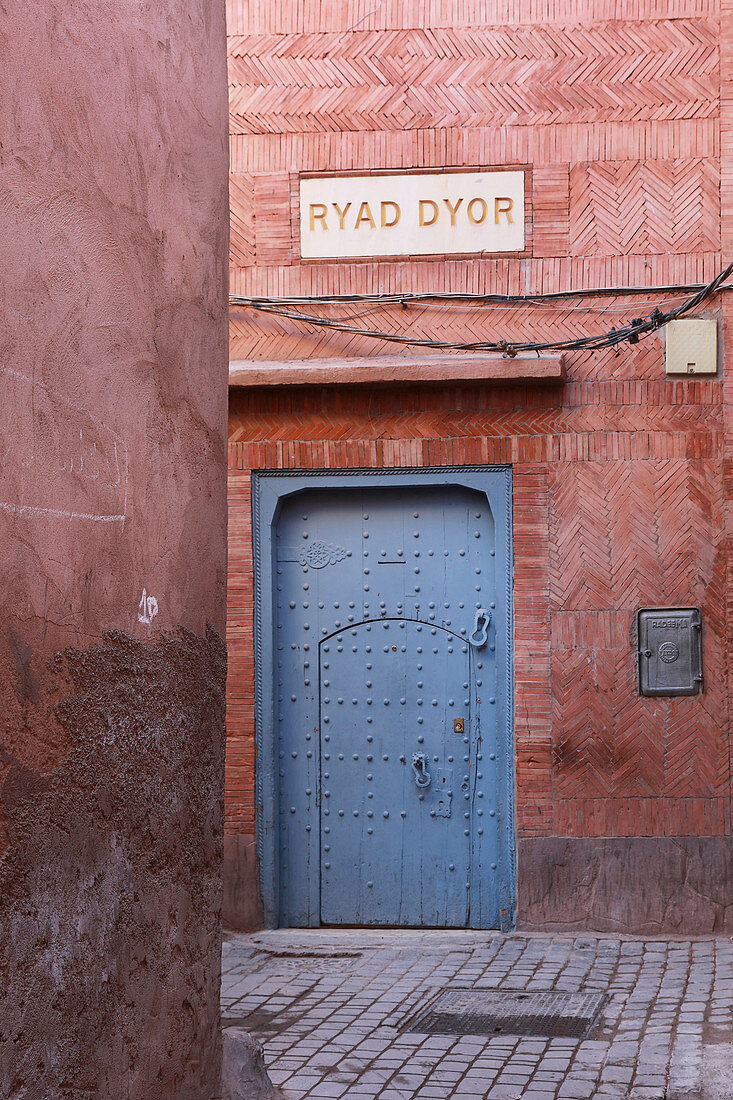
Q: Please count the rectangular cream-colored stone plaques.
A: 1